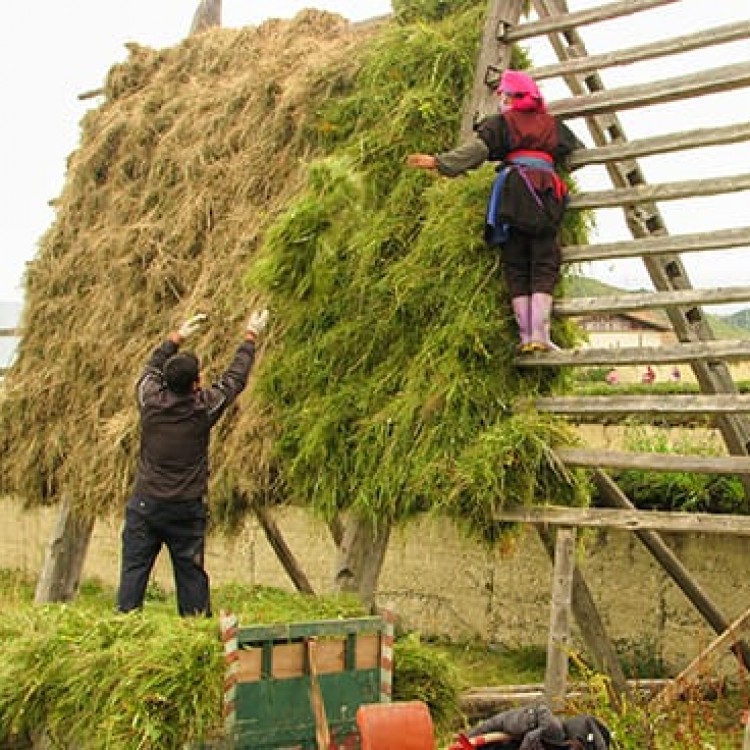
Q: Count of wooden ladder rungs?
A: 11